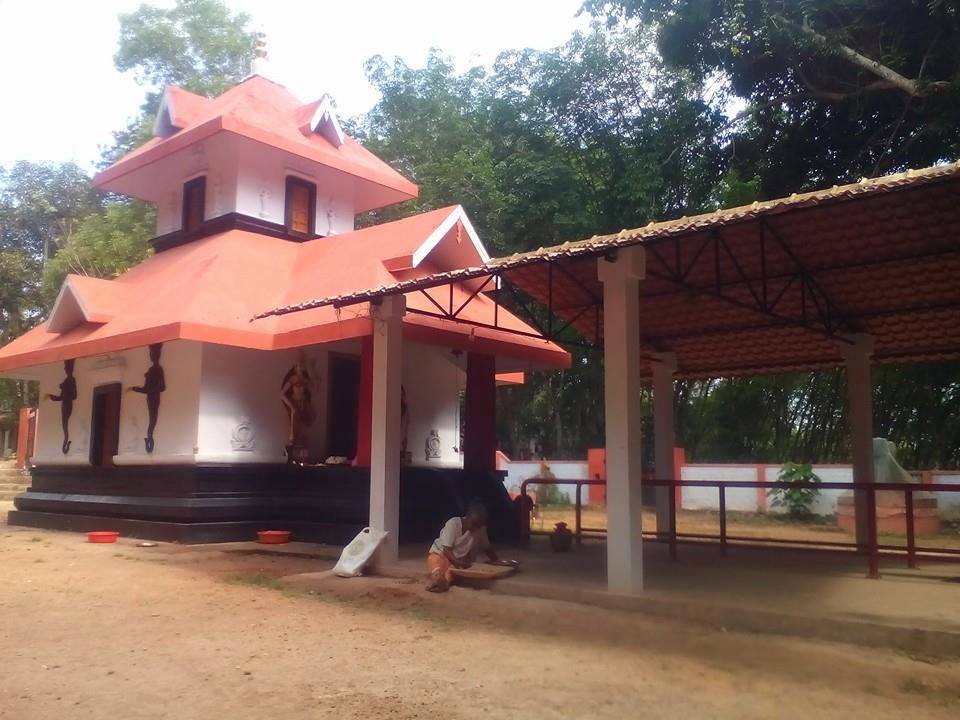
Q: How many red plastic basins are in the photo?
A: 2